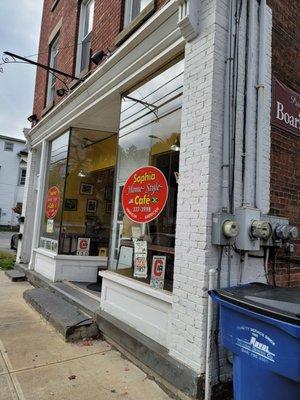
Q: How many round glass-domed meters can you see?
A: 4